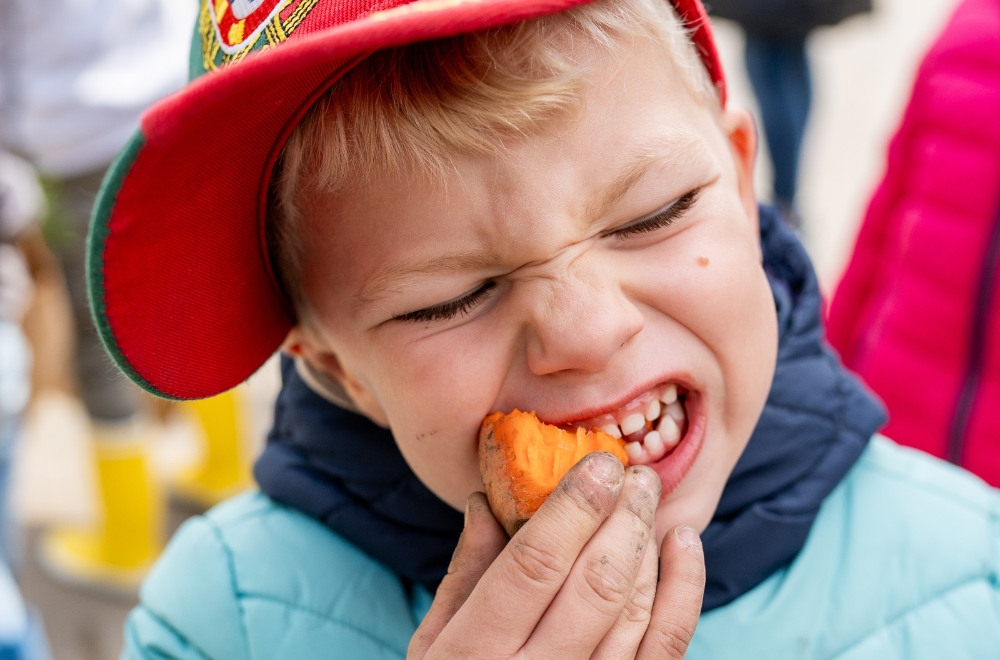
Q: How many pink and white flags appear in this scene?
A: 0